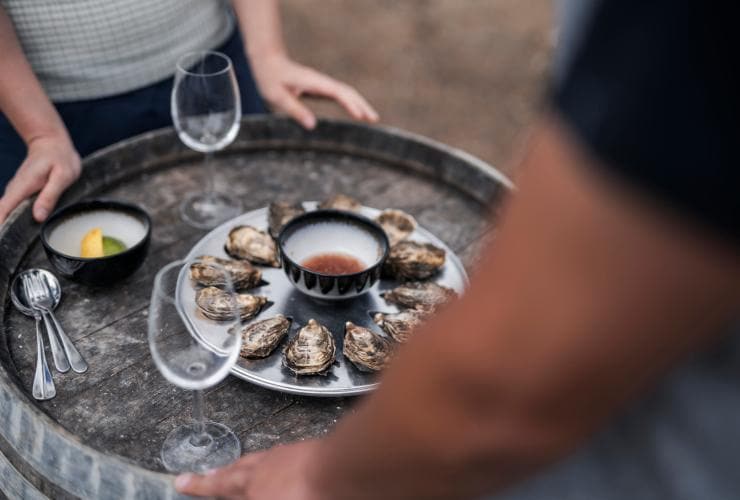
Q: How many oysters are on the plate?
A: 12